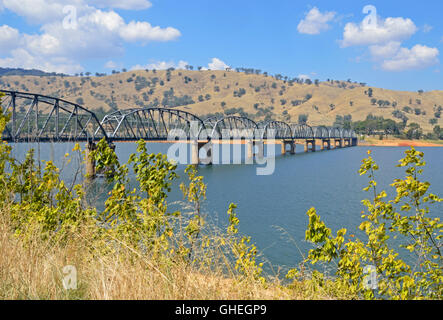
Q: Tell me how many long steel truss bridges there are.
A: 1